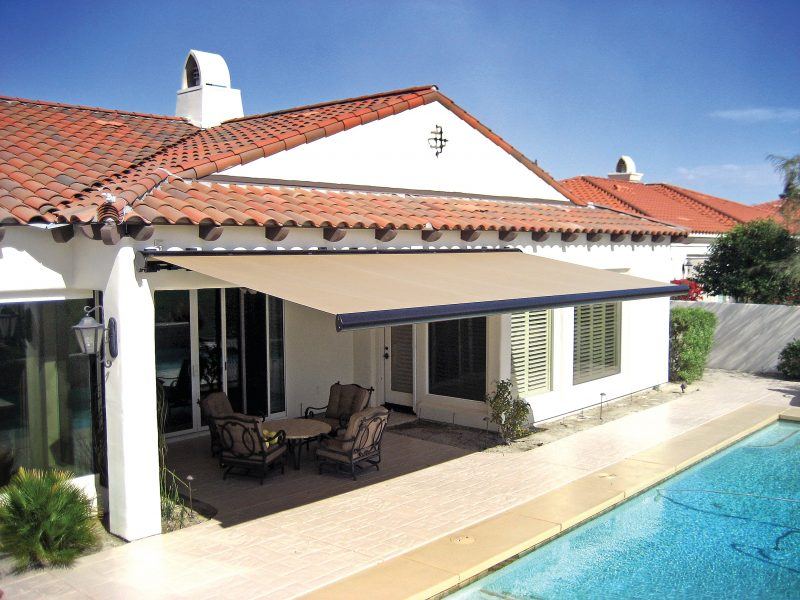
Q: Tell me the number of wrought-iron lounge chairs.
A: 4